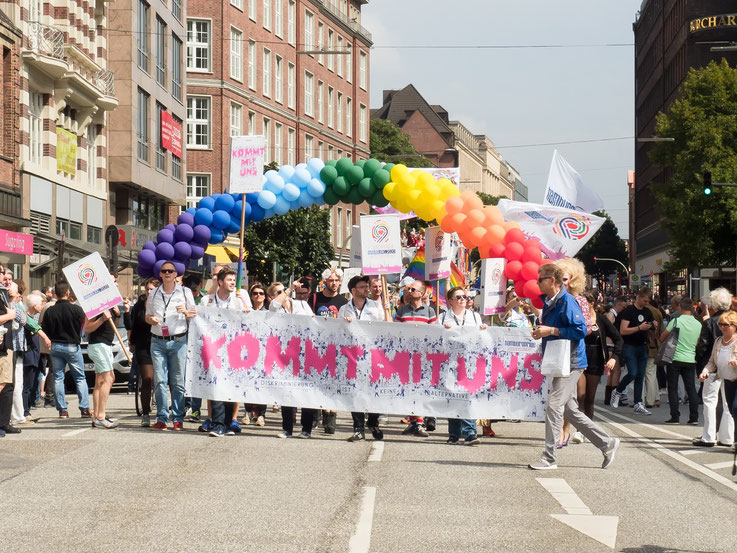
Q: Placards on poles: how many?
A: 5